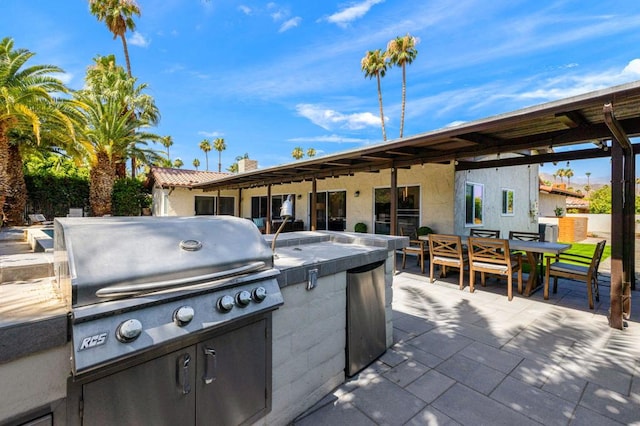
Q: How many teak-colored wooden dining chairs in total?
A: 6